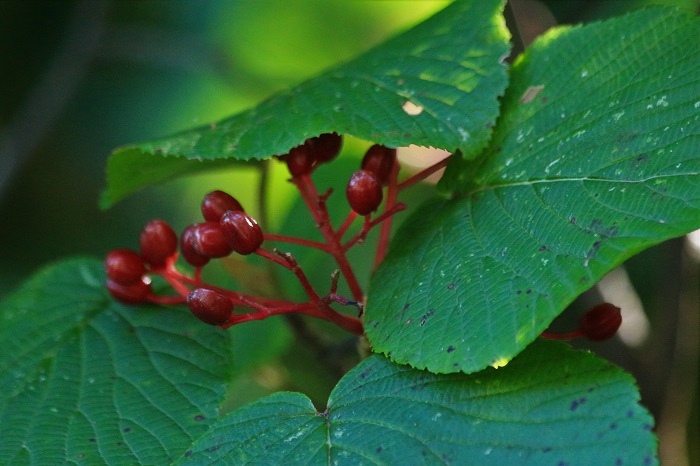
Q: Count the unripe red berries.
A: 13